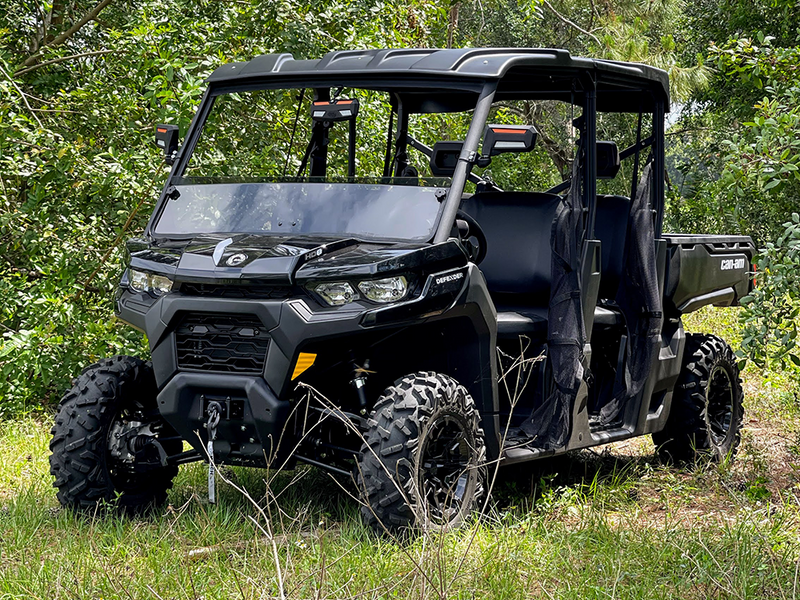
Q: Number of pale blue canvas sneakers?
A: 0